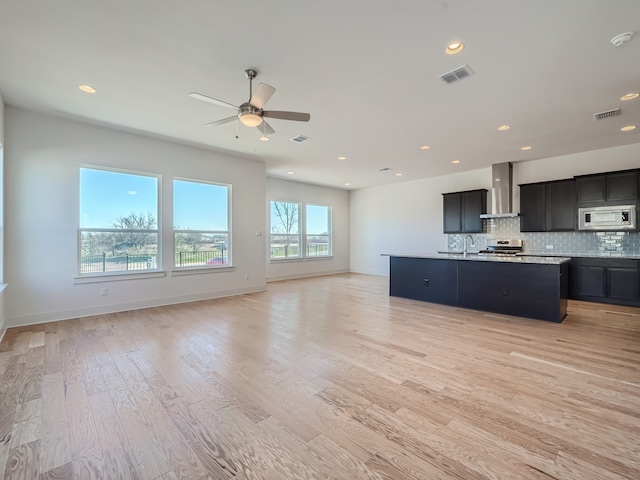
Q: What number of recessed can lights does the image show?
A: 13